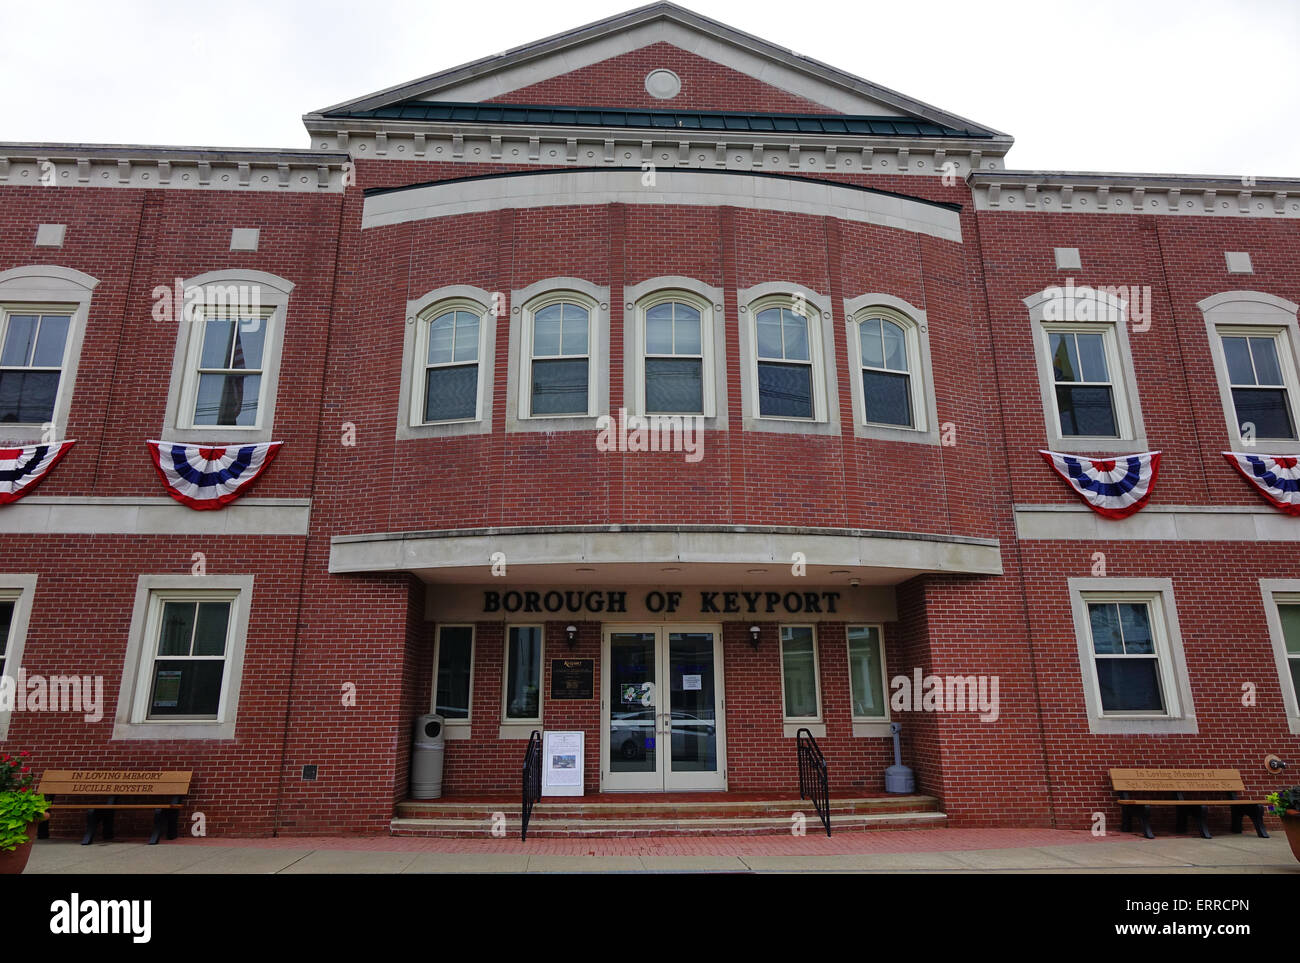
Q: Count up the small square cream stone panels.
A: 4